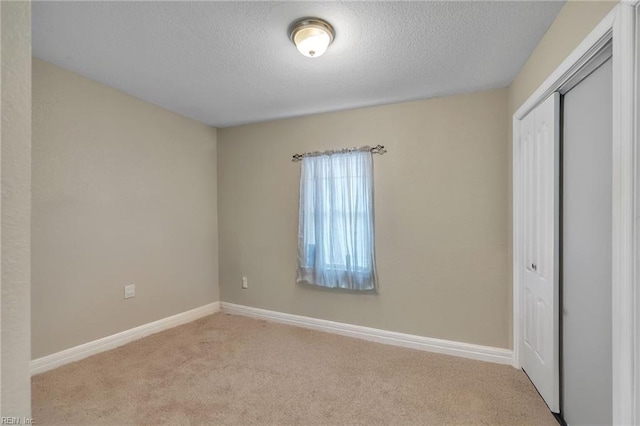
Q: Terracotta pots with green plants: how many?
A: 0